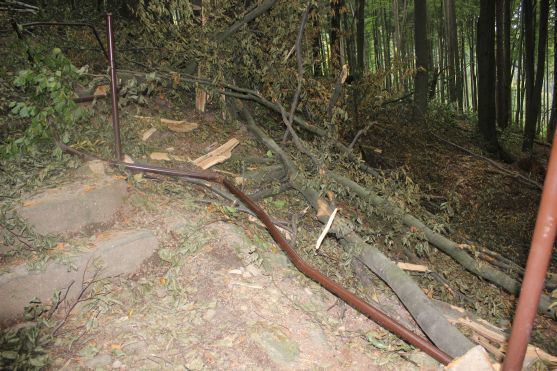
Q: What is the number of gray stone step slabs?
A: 2